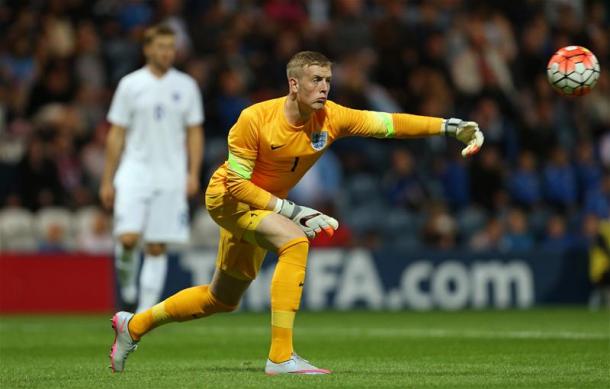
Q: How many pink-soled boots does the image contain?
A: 2